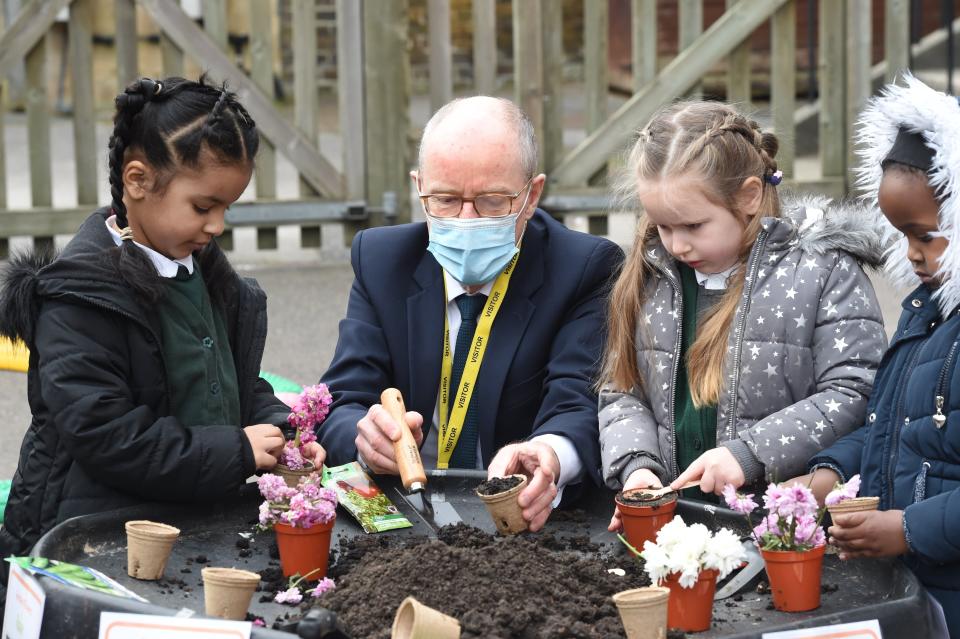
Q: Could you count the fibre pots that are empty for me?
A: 4